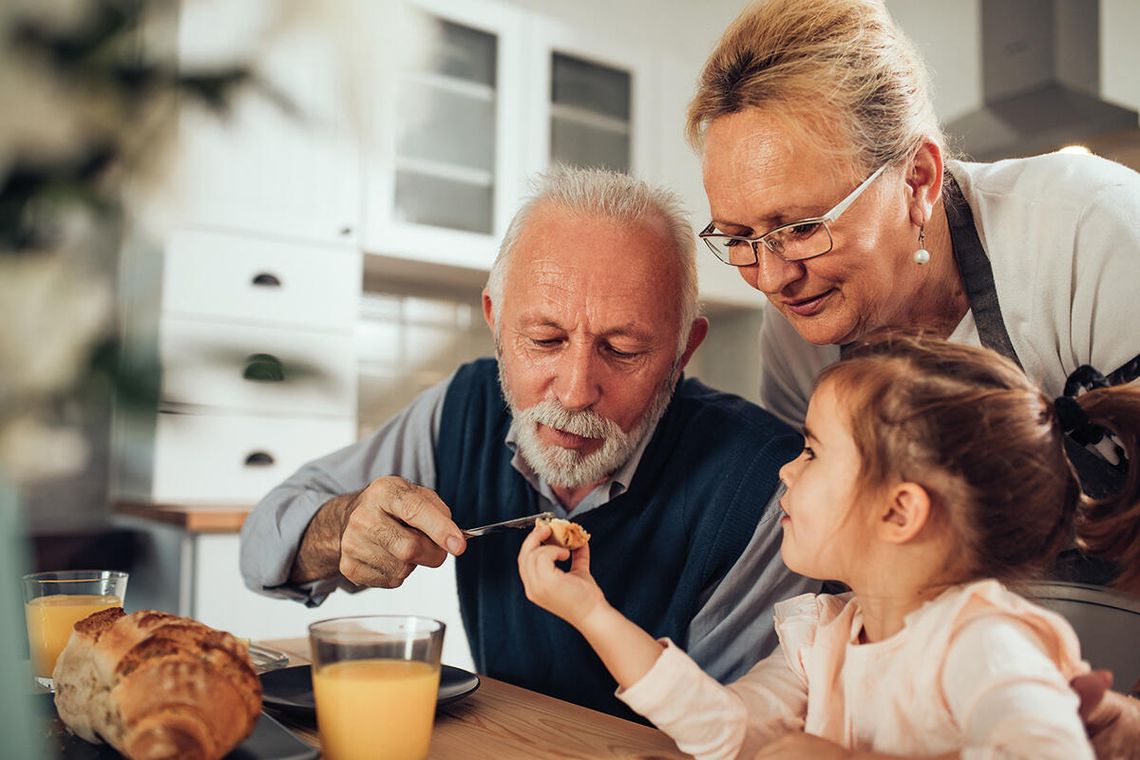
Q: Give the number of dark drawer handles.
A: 3